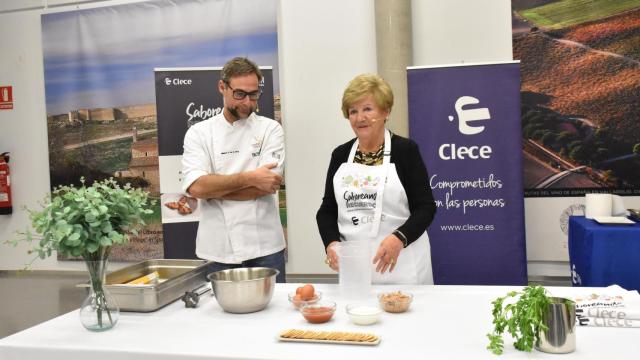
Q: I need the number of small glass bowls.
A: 4